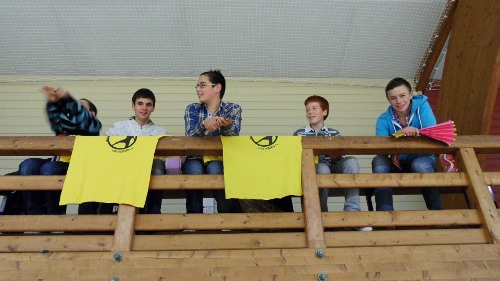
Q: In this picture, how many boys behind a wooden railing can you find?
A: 5